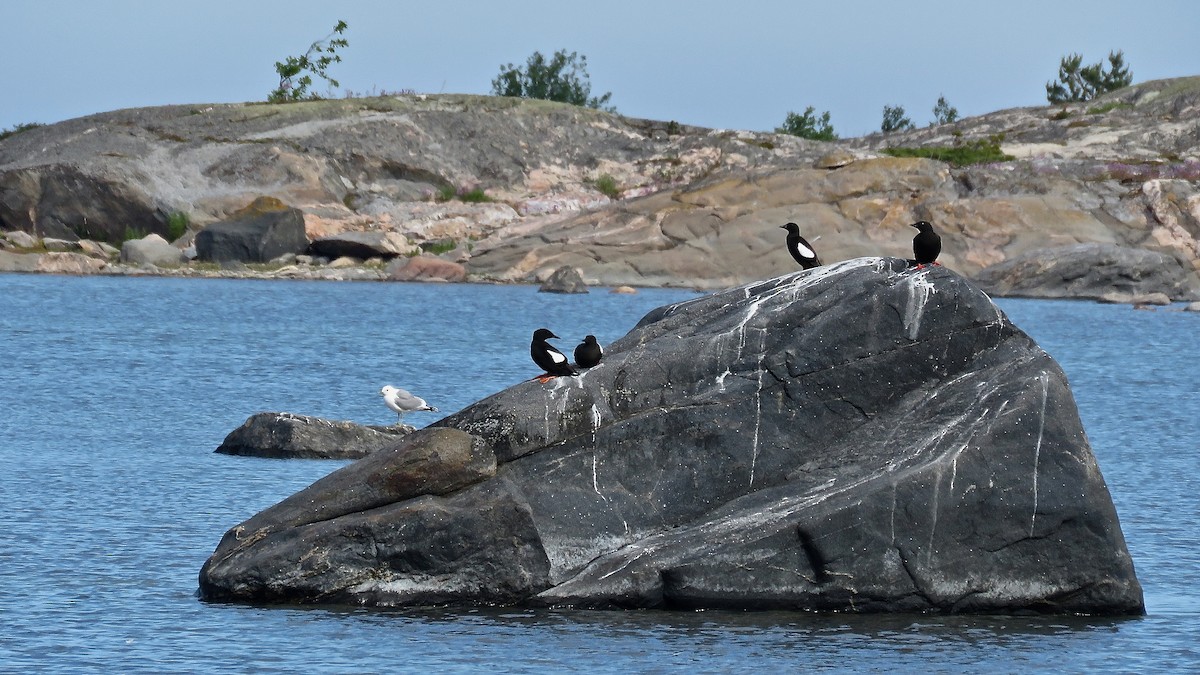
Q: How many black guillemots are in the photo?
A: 4